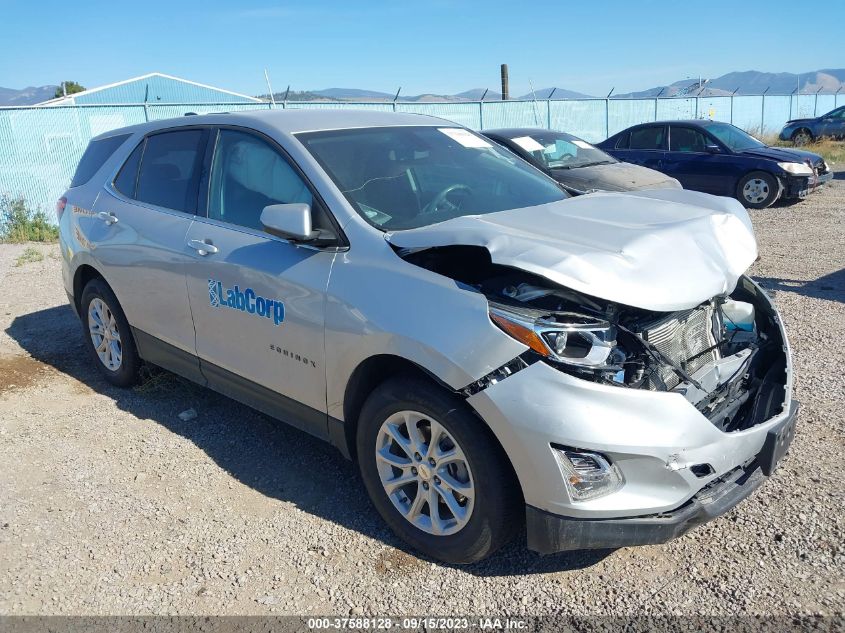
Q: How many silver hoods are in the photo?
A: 1